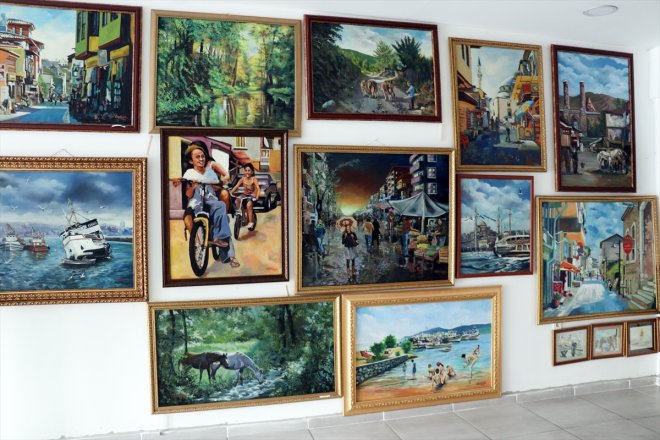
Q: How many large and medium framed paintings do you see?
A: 12